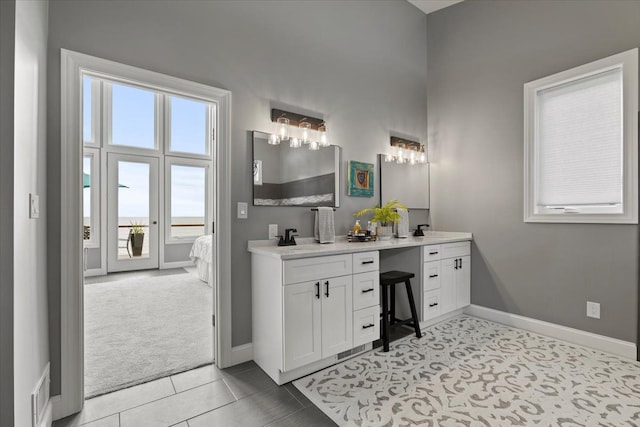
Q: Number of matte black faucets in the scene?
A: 2